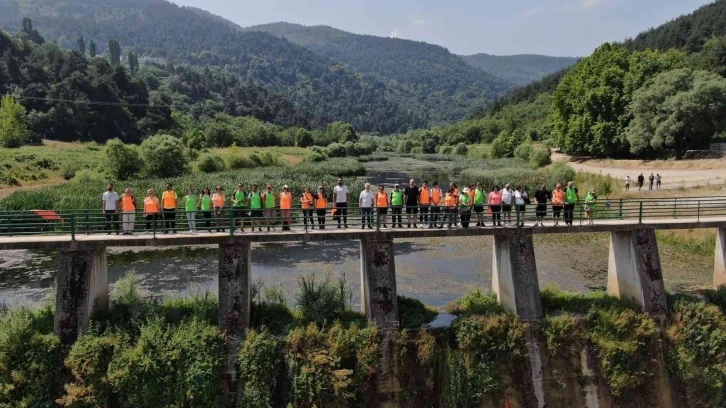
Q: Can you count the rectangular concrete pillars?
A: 6